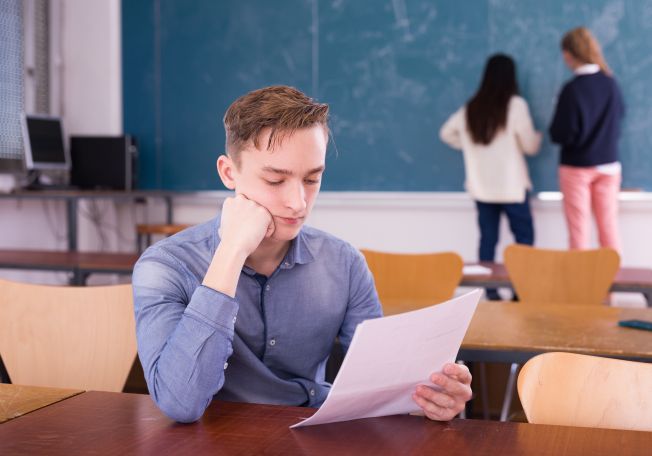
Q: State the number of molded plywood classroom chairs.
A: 4